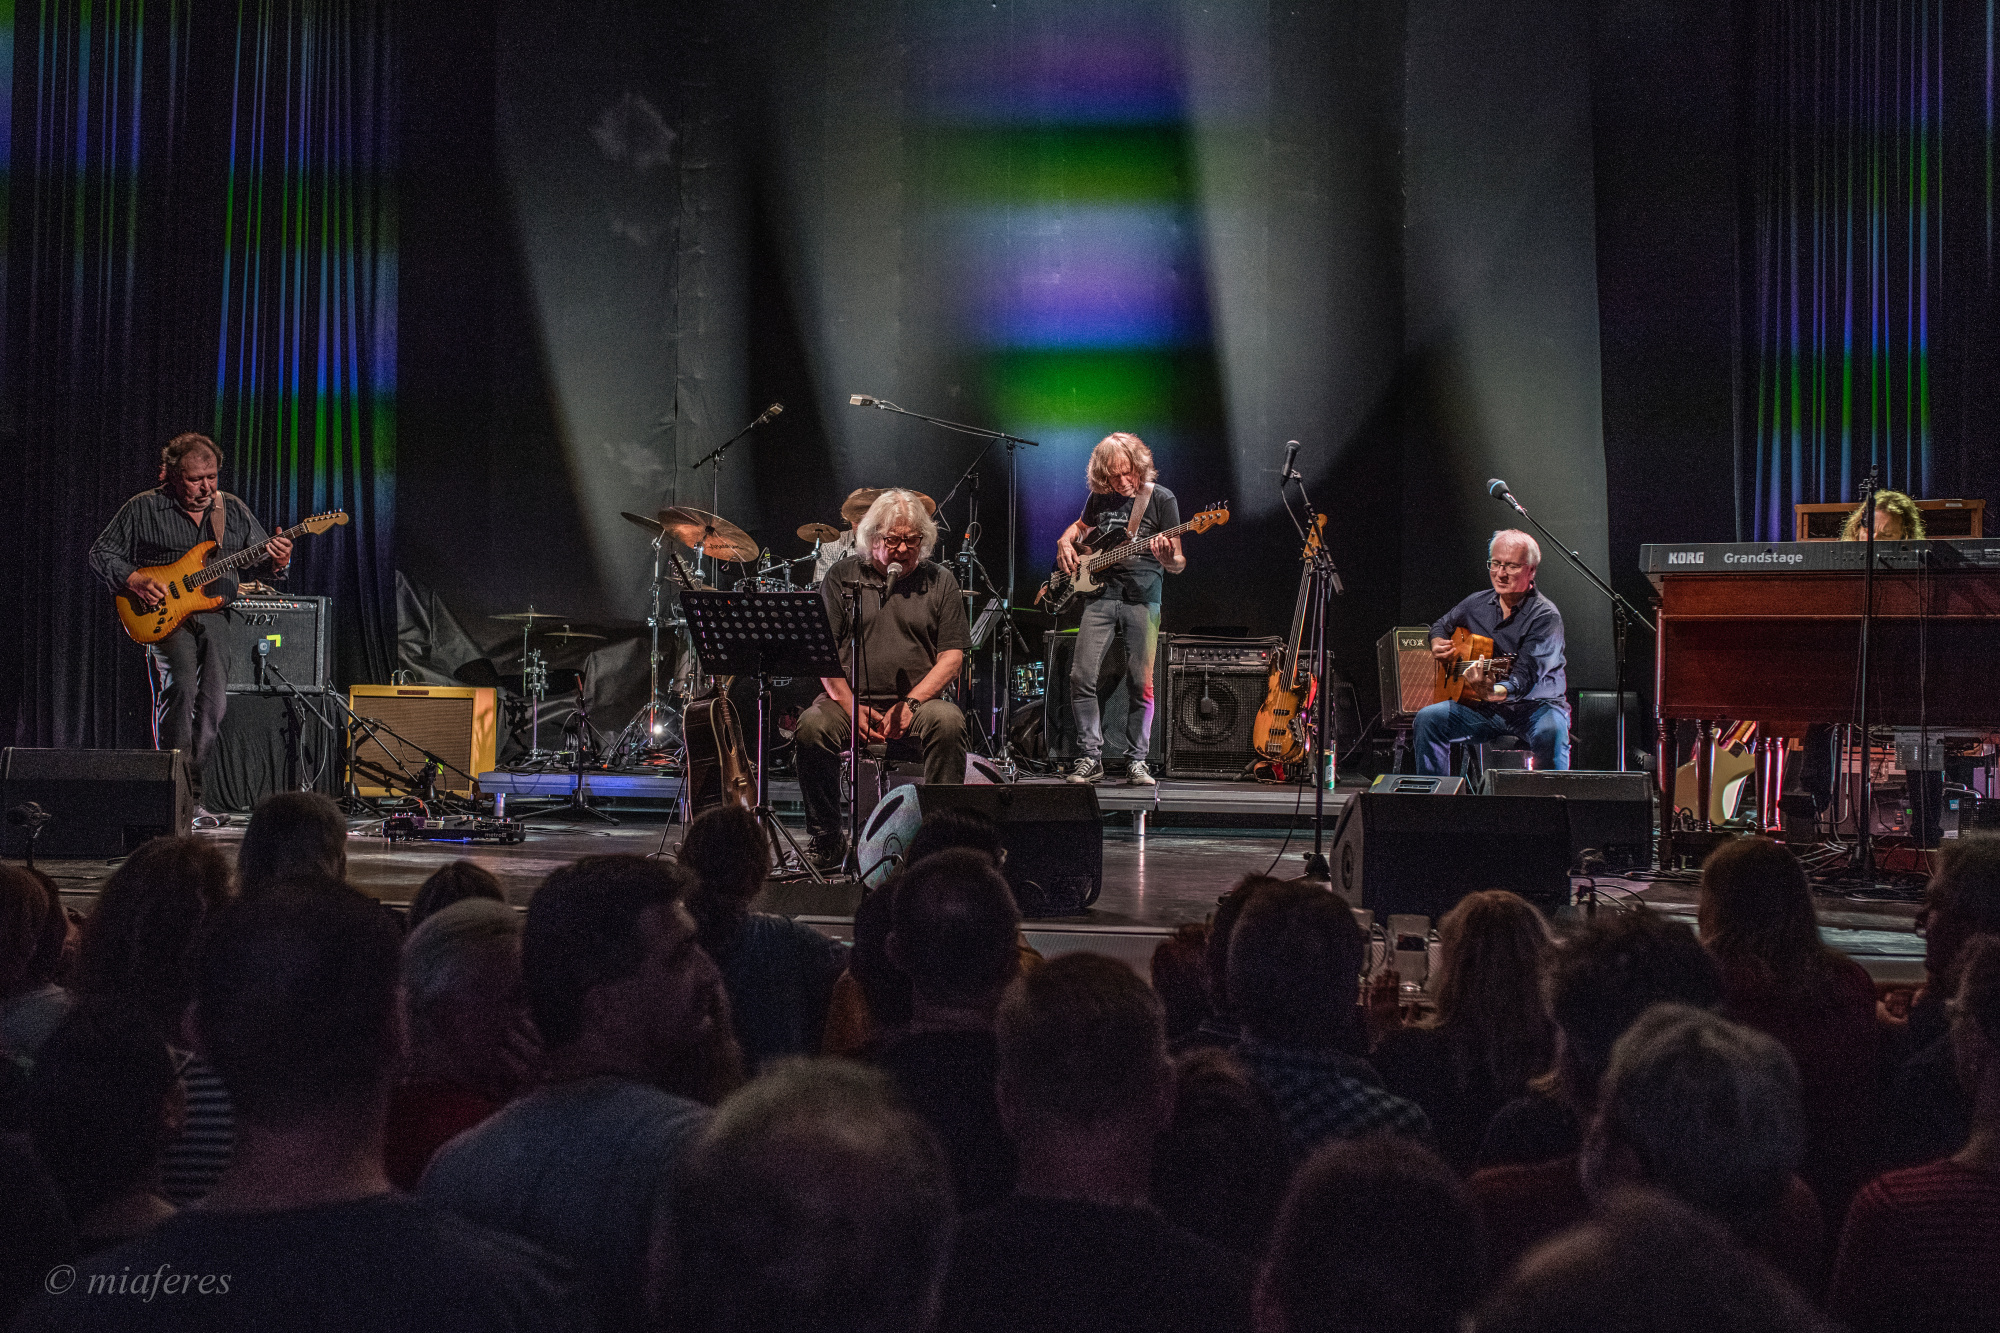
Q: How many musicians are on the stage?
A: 6